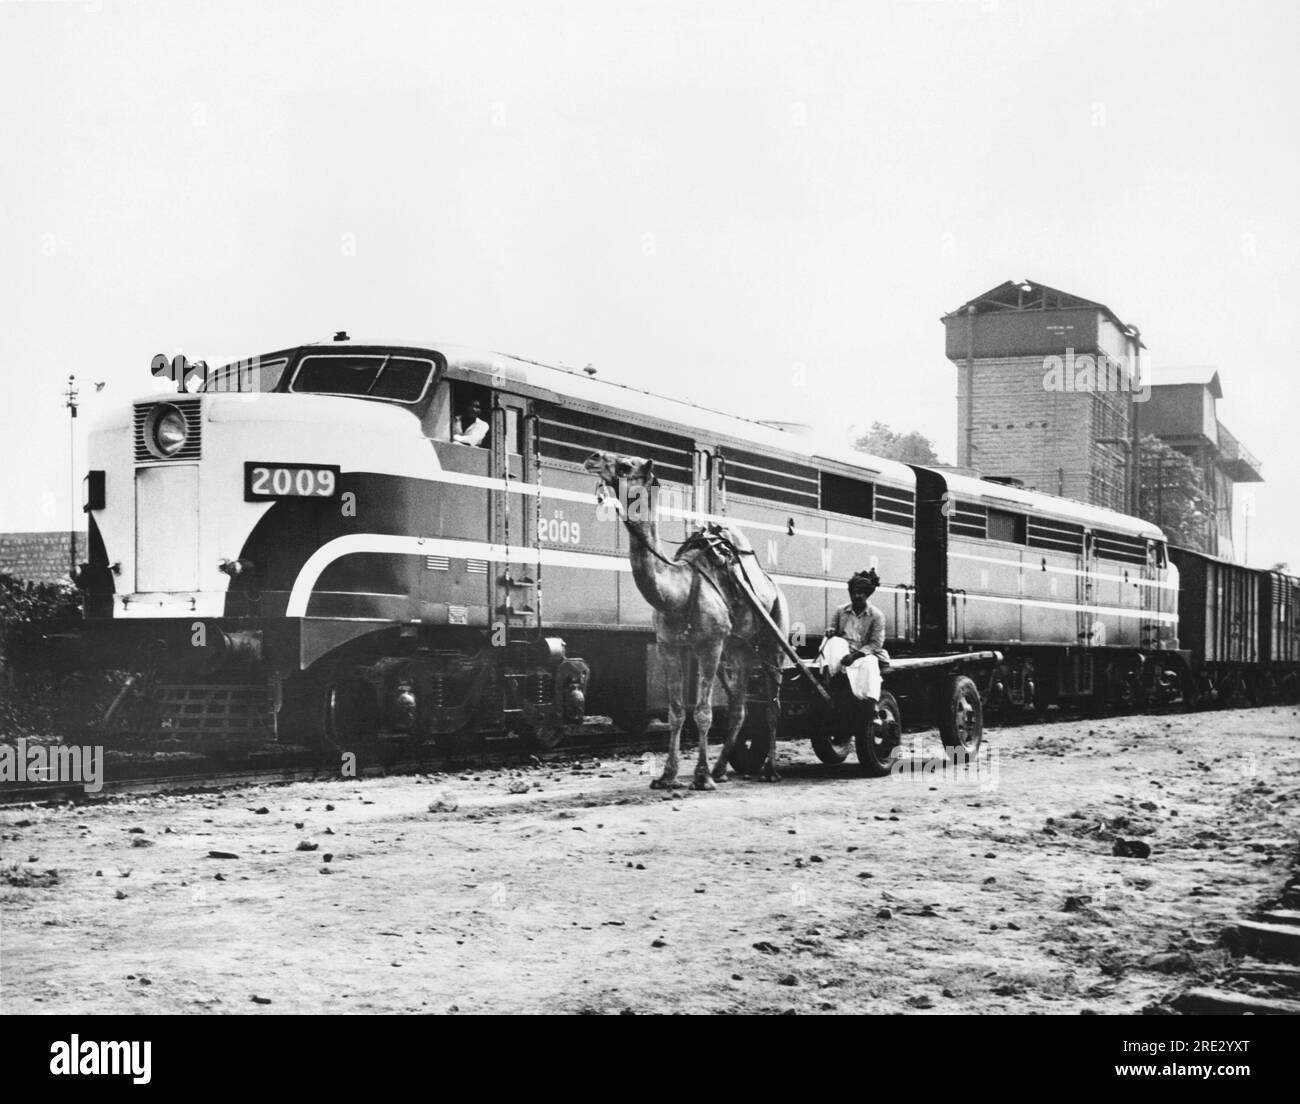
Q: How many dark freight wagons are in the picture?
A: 2